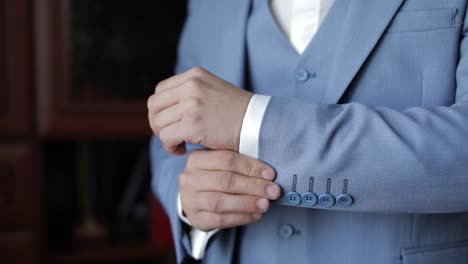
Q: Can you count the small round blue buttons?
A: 6